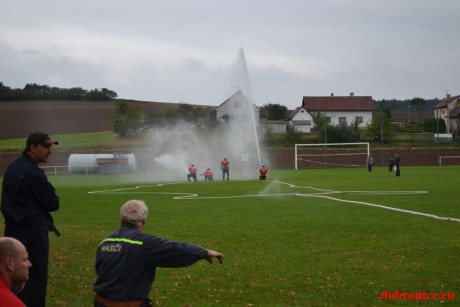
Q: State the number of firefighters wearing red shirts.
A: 4